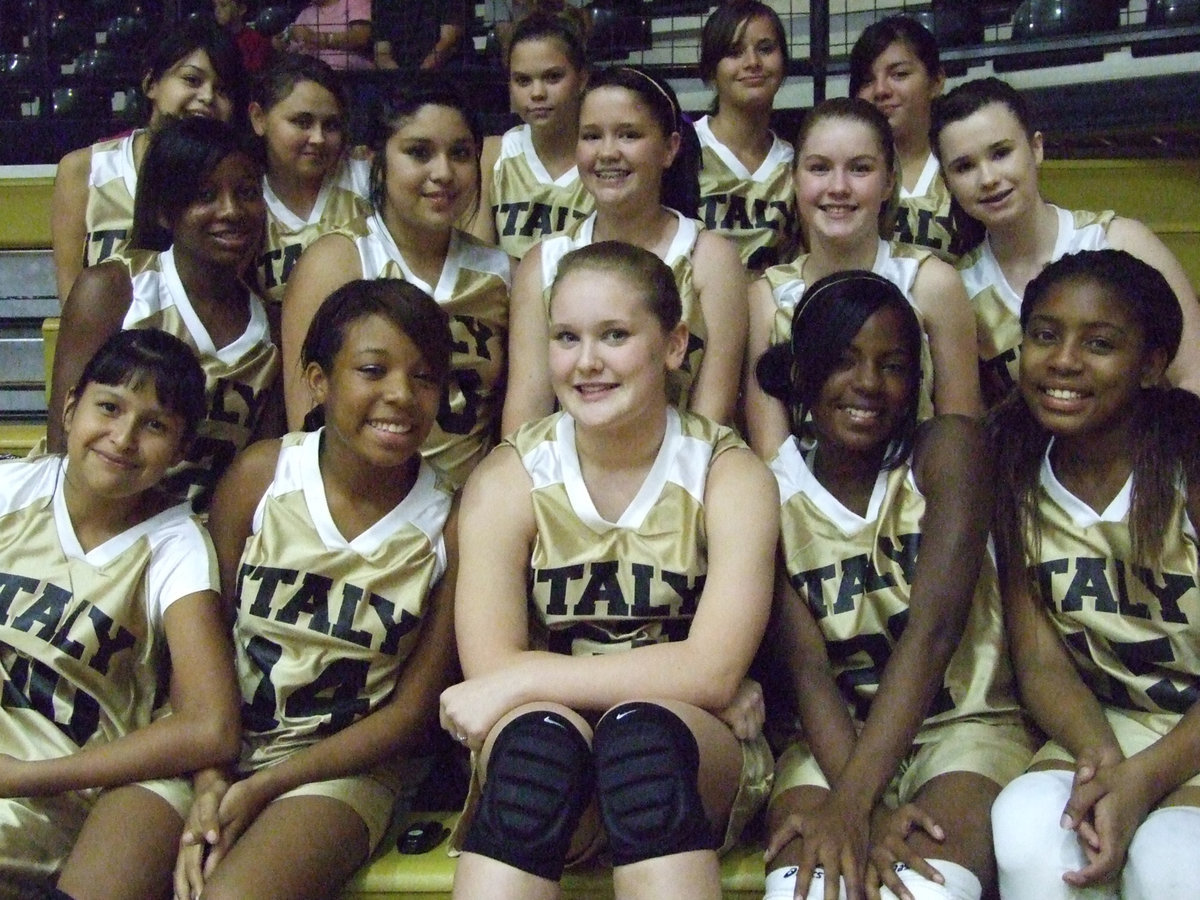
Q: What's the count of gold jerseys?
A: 15